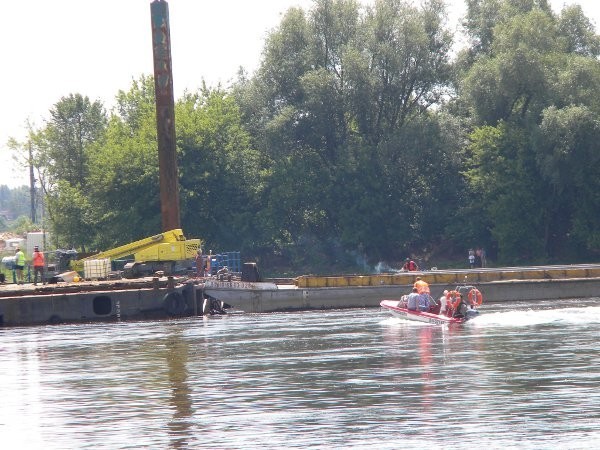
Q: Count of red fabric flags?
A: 0